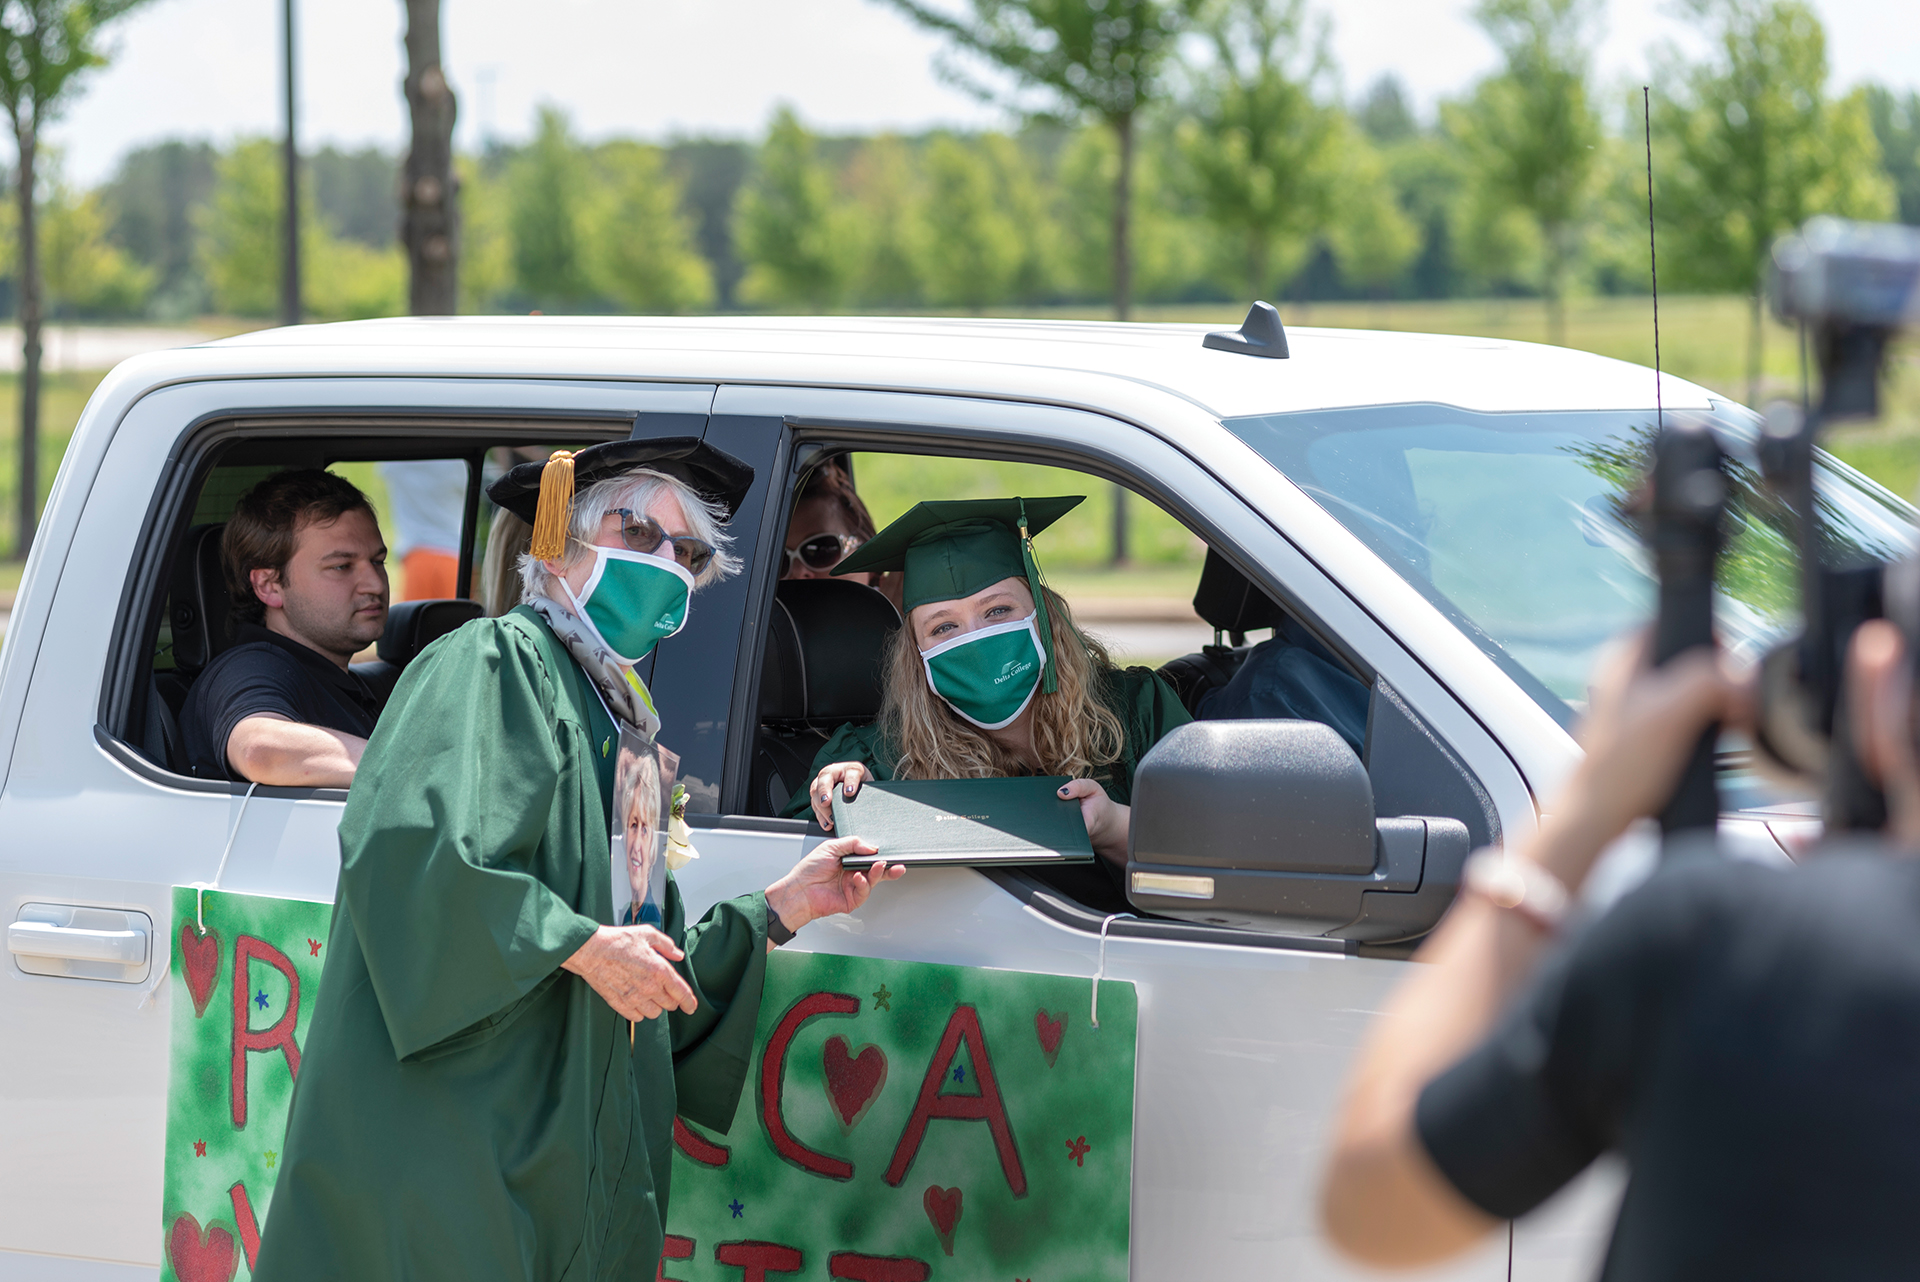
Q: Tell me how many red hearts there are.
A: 5